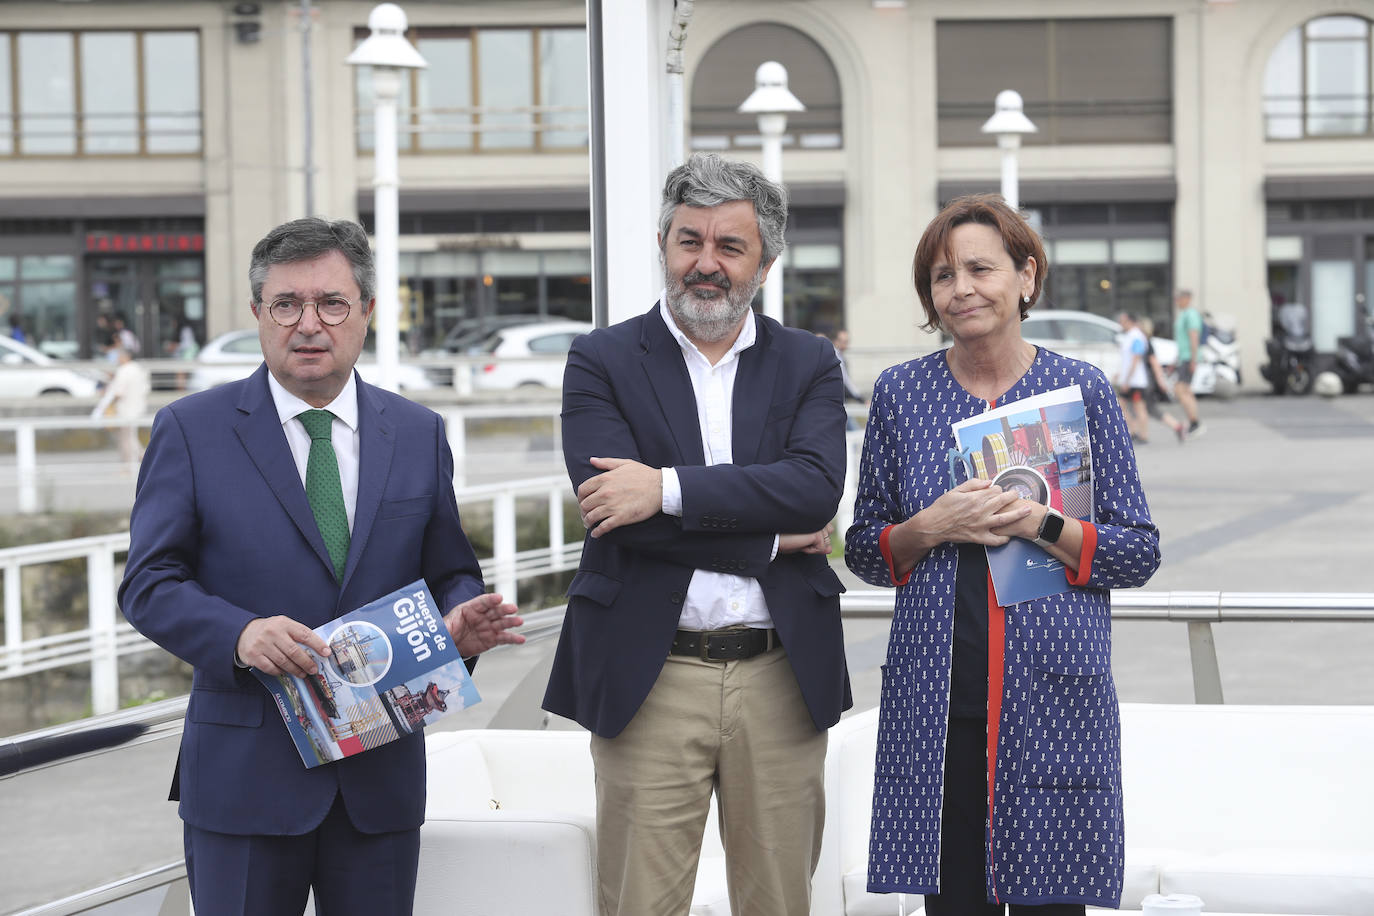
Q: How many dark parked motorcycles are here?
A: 2